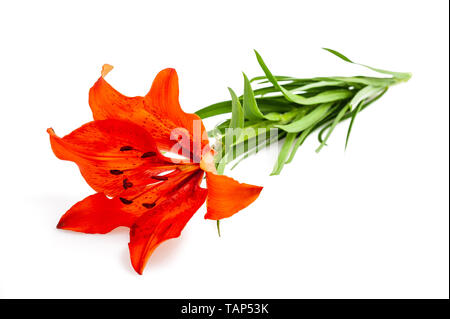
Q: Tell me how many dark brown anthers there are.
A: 6